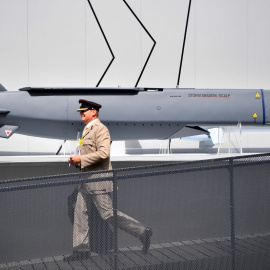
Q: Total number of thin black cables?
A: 3